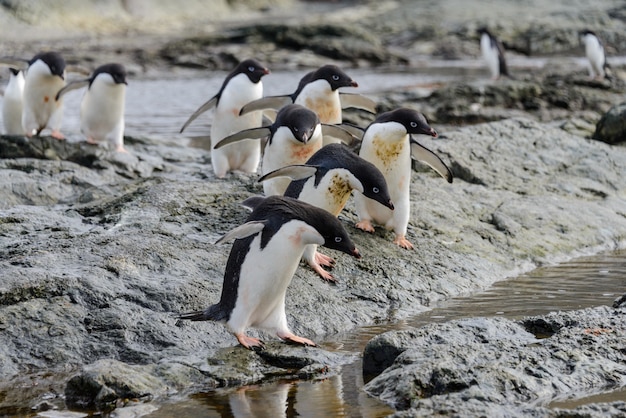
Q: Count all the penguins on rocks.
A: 11